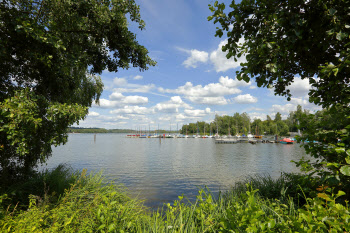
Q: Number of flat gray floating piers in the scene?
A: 1